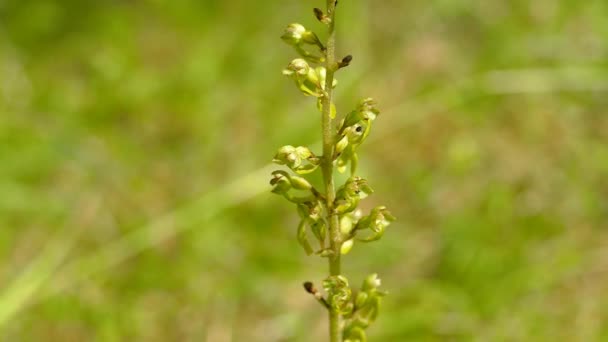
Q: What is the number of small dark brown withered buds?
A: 3